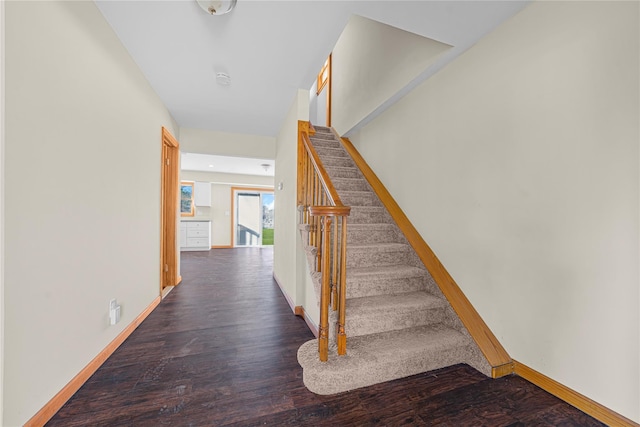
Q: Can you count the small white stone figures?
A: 0